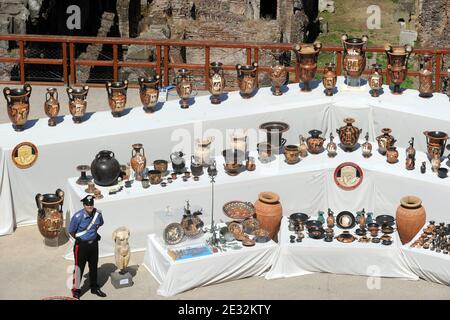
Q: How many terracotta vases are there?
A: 2